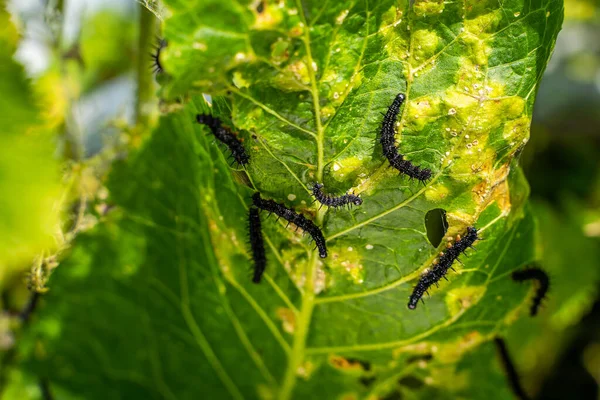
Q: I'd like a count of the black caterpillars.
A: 9